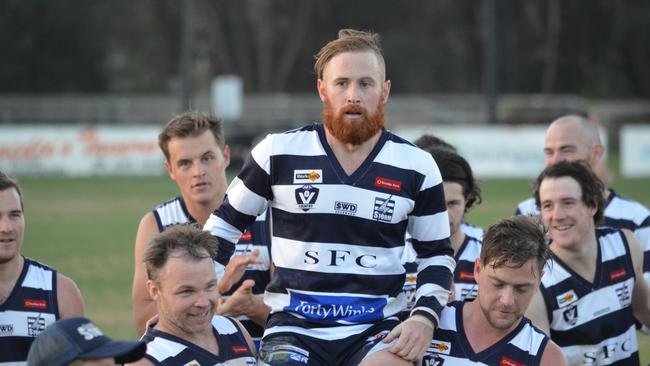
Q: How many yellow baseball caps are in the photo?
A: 0